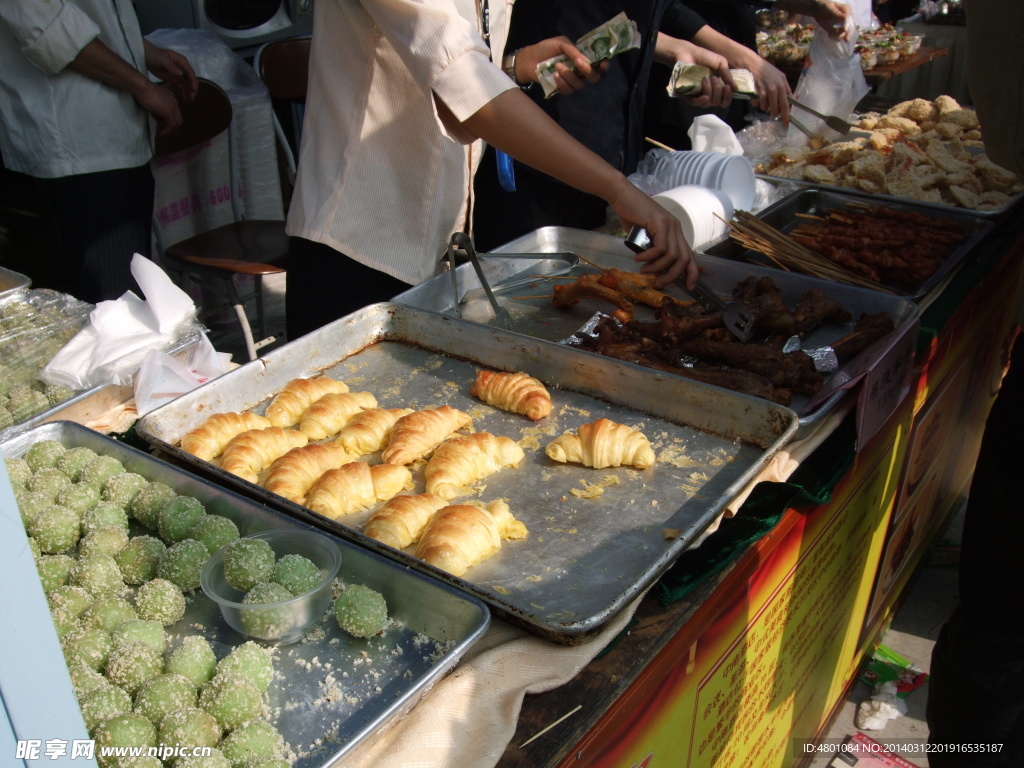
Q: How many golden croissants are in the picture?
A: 13